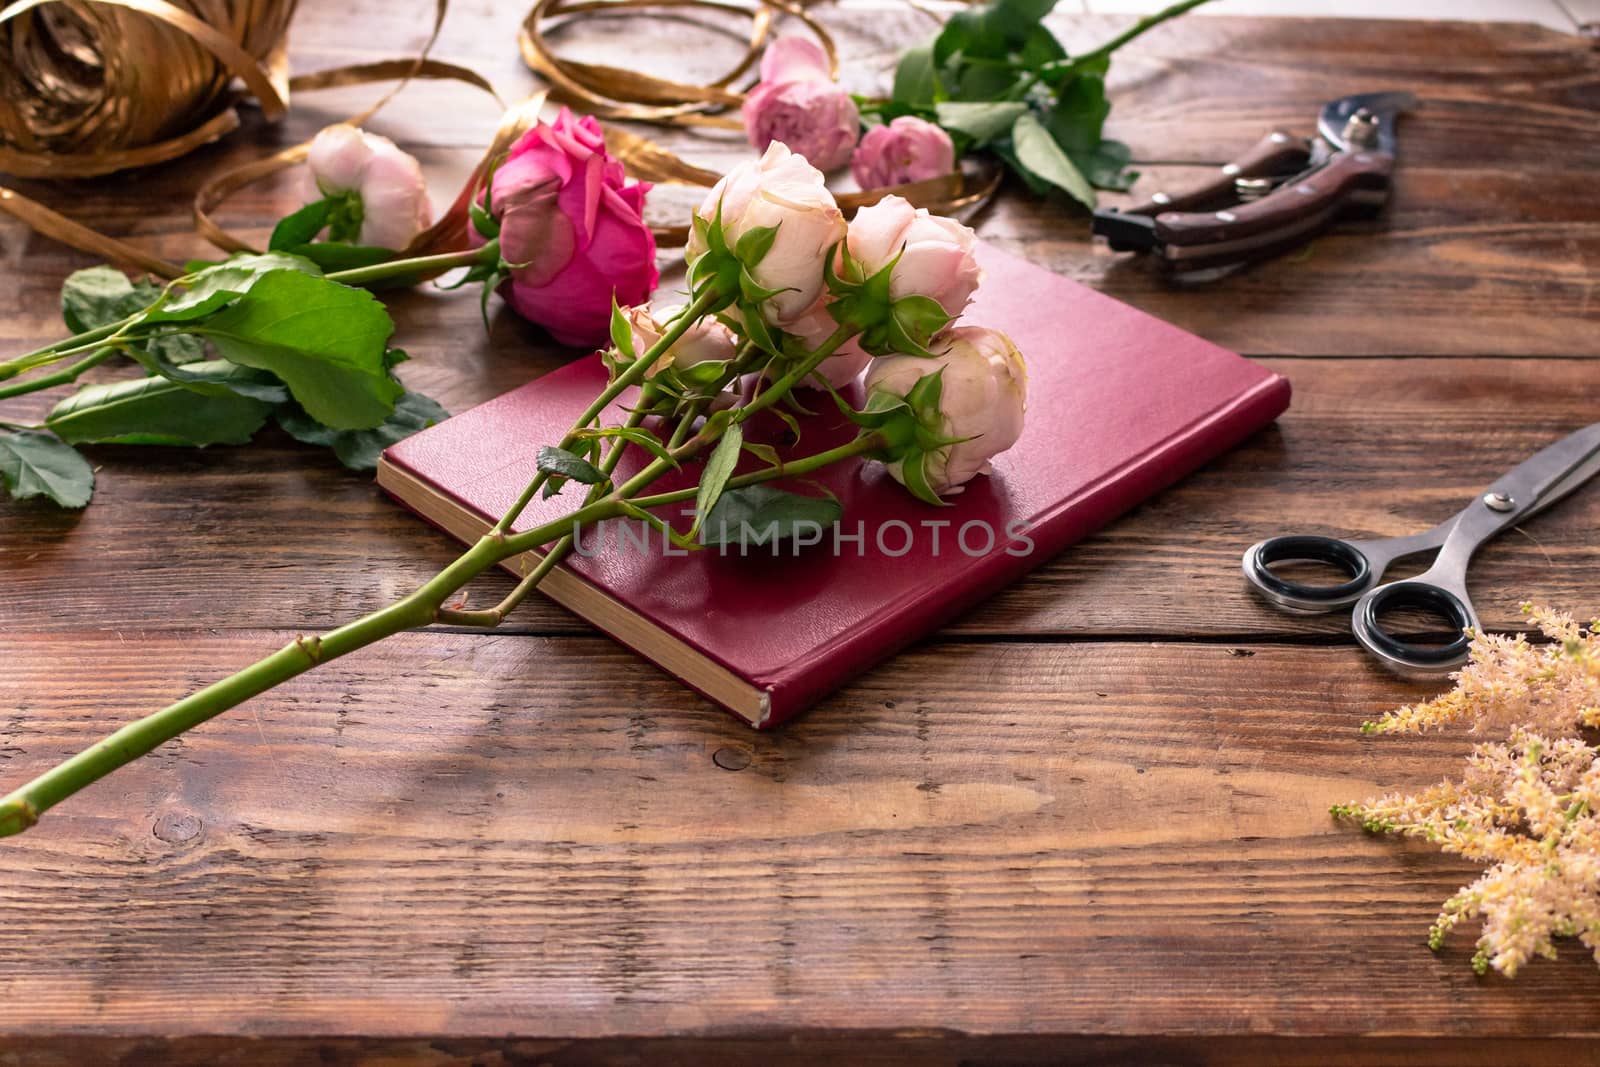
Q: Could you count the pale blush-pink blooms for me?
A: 6